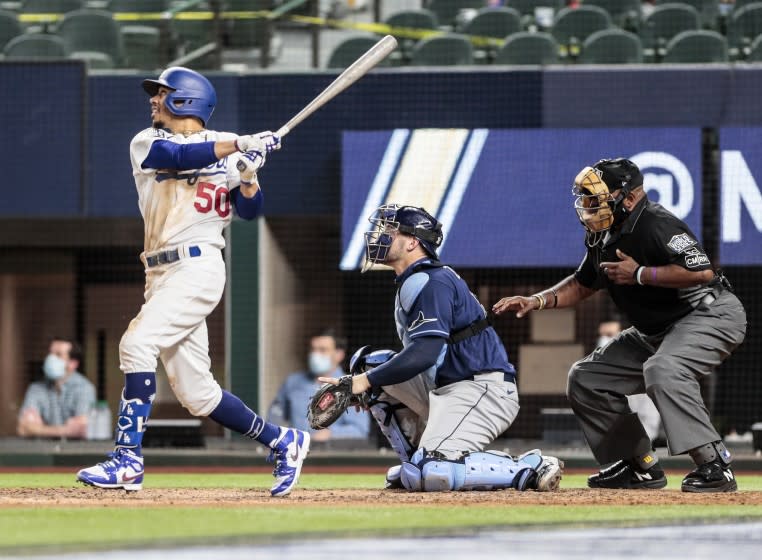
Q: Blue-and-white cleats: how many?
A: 2